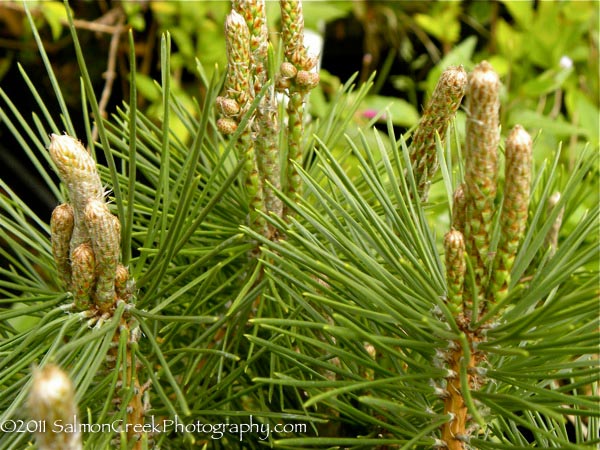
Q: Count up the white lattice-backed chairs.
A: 0